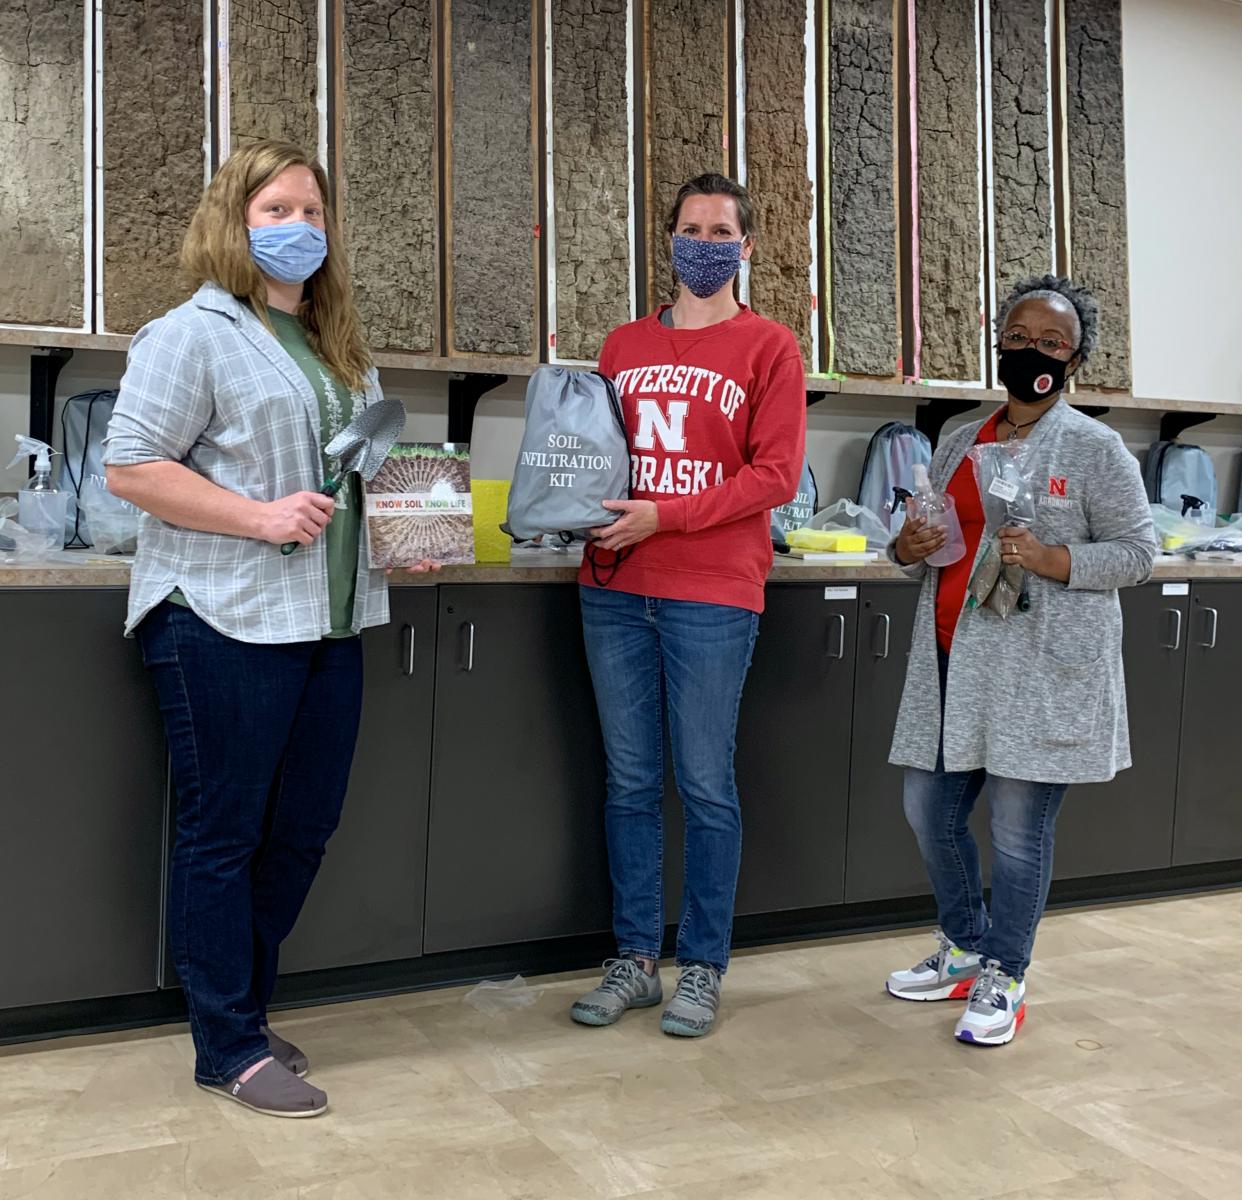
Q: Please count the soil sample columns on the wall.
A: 12